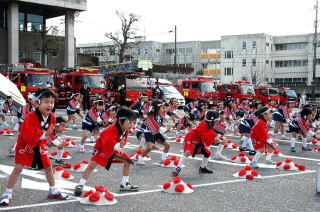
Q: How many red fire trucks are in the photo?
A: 7